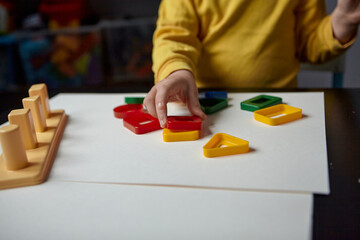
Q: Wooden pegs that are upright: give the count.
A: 4